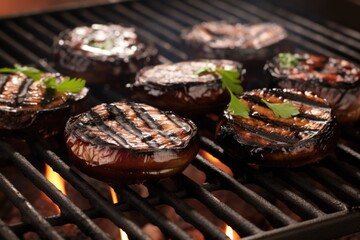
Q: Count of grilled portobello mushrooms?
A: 7